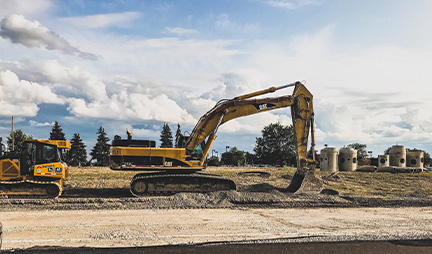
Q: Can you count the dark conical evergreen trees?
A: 5